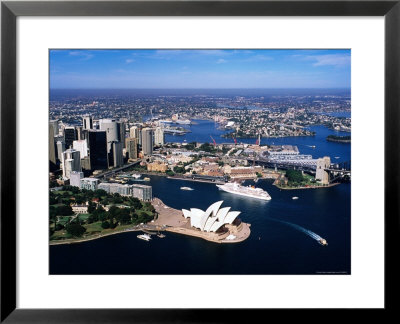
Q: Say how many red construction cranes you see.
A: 3